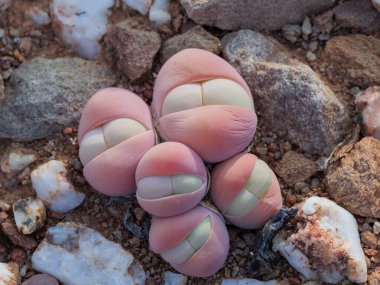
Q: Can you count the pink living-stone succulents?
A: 5